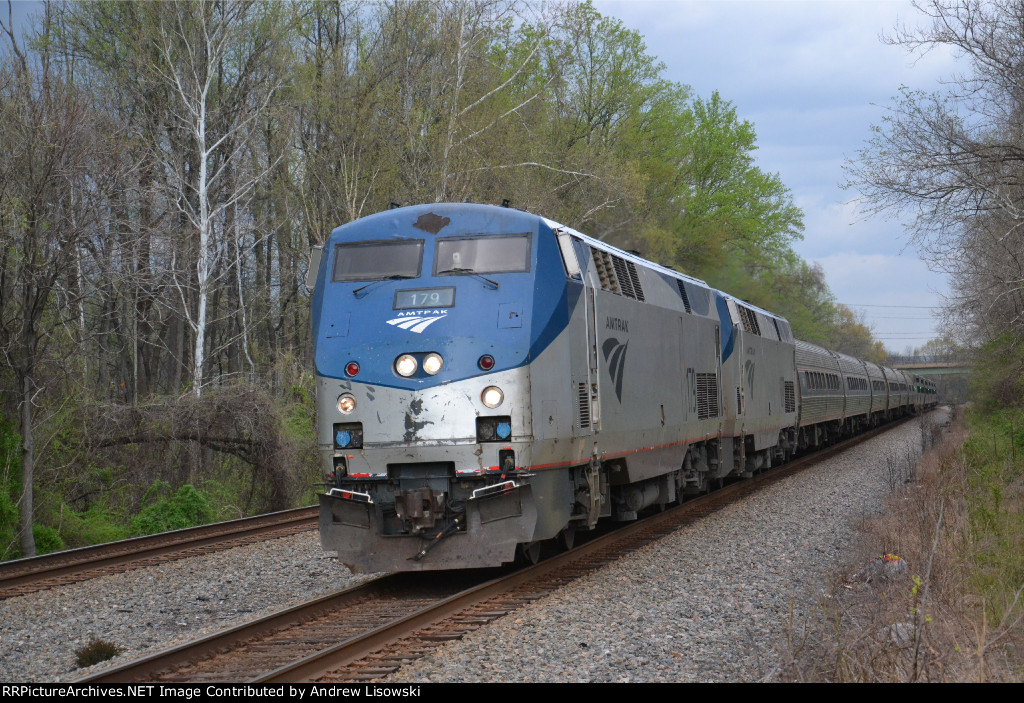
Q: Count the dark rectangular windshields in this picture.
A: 2